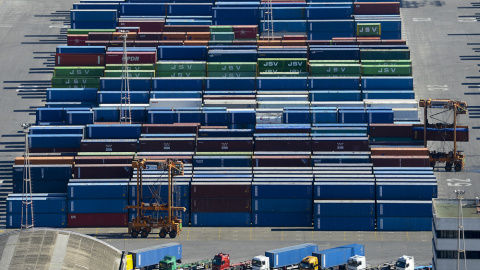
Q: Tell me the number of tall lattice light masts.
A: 4